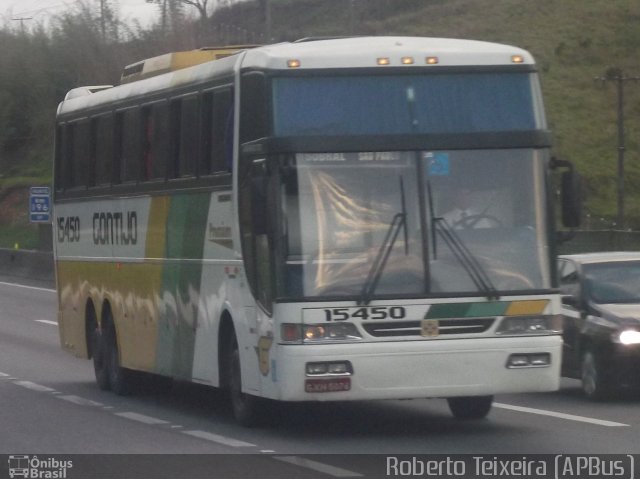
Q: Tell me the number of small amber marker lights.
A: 5